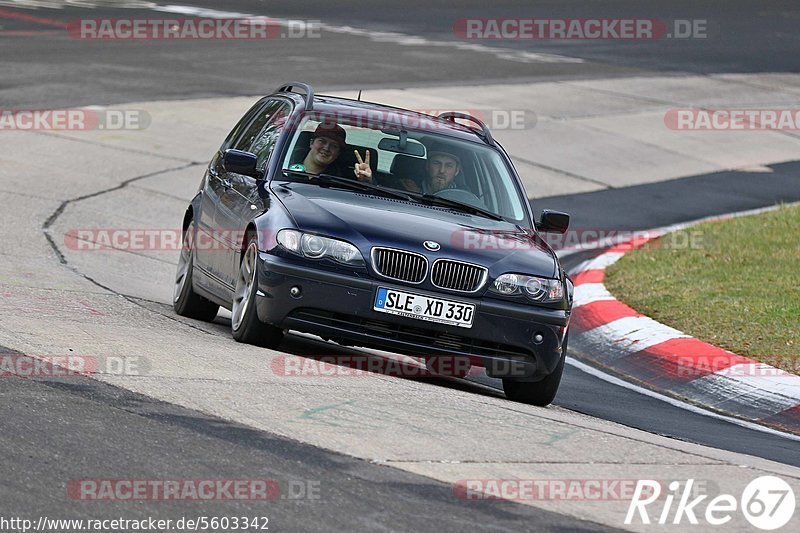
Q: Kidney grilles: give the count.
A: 2